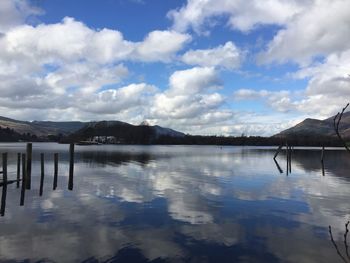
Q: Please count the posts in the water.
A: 11